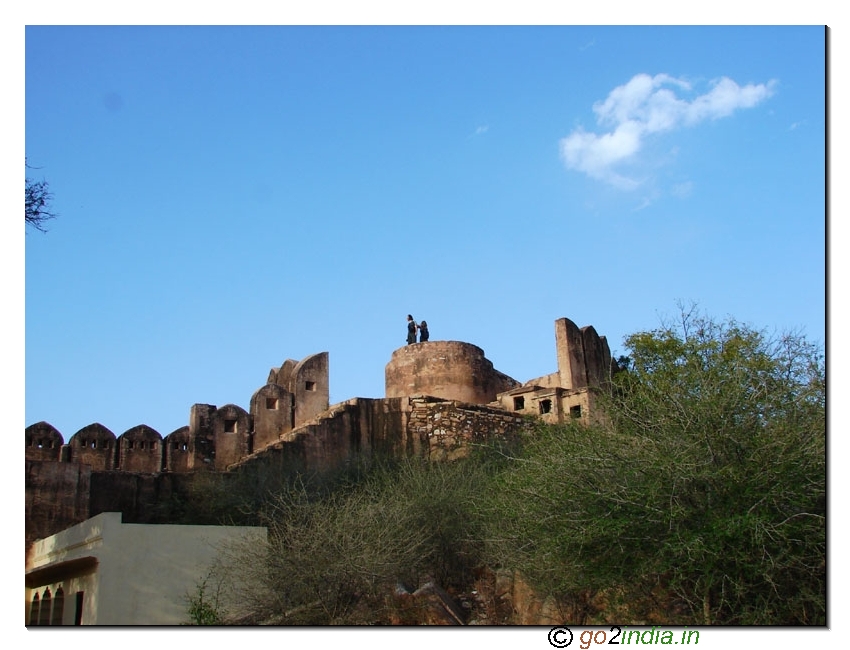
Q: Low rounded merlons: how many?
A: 4